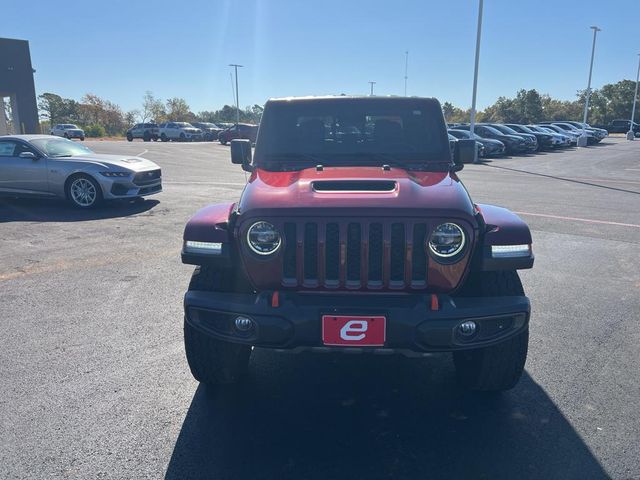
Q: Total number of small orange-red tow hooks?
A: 2